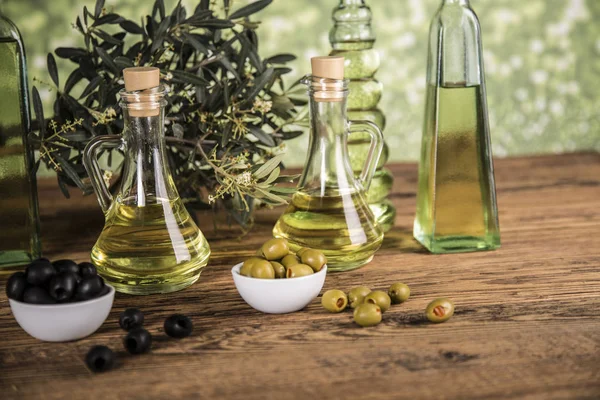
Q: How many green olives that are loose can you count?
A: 6